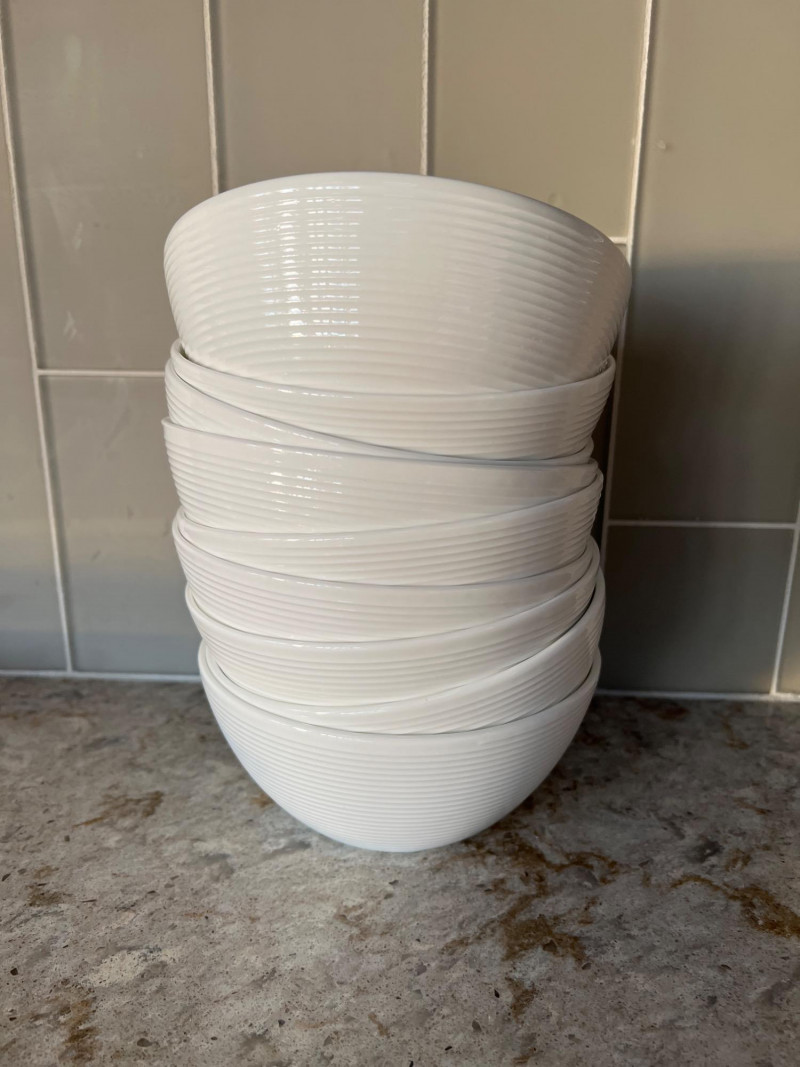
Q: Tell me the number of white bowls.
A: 9